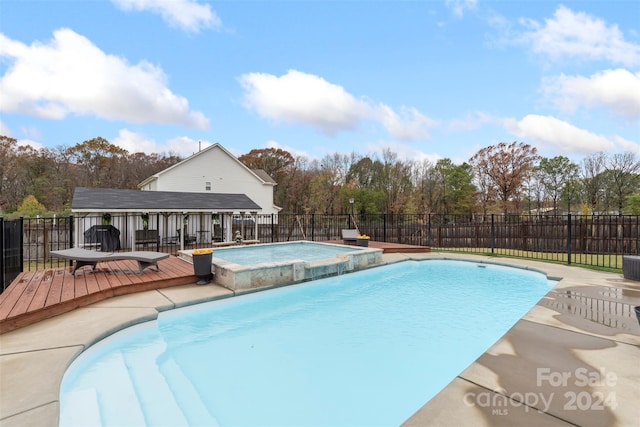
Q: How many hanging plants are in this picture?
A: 4